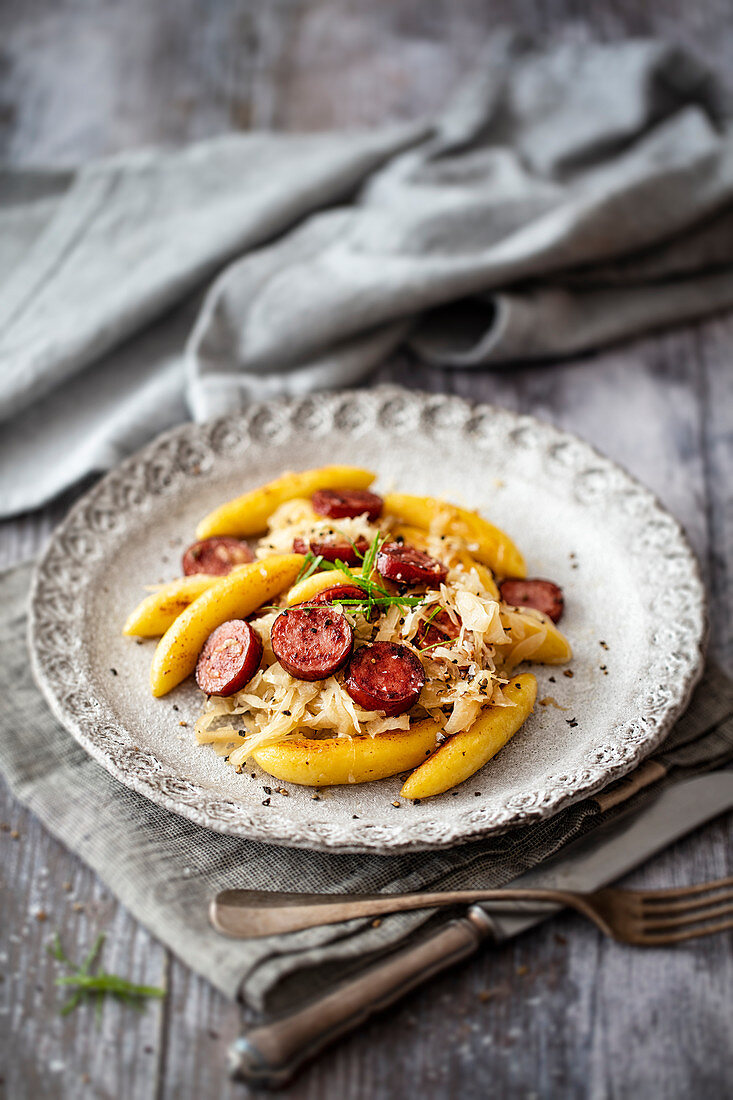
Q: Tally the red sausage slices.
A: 10